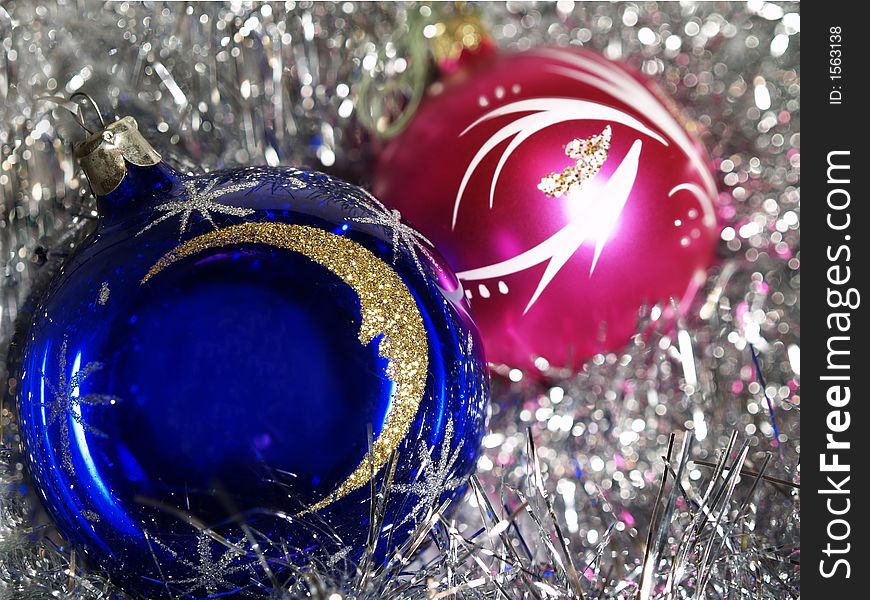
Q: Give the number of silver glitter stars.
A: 5